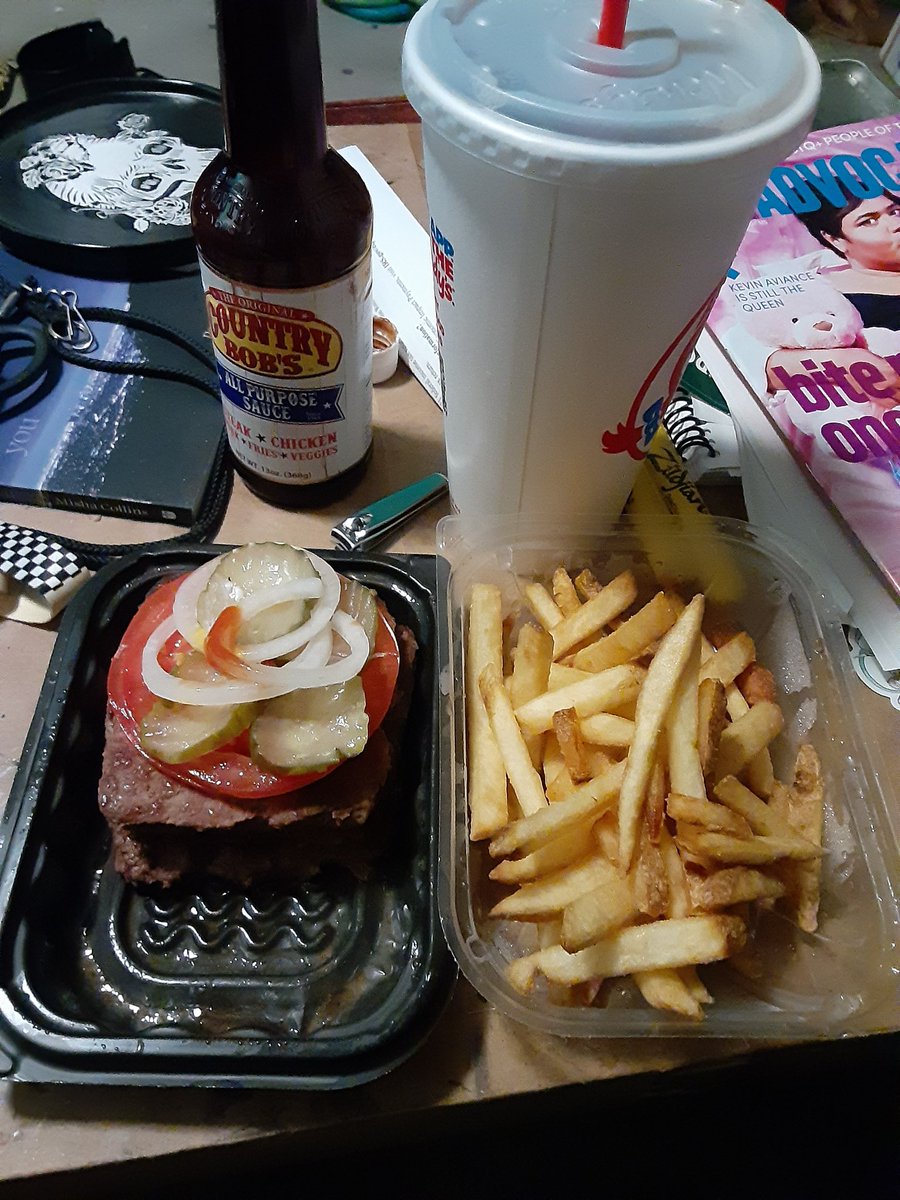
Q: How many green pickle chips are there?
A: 4